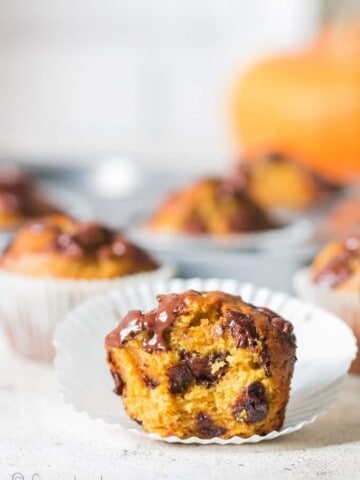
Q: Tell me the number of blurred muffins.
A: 5